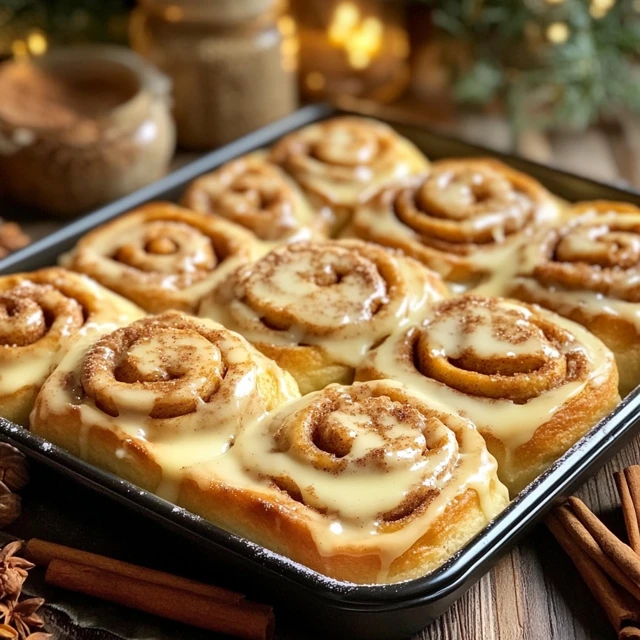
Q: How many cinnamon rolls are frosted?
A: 10